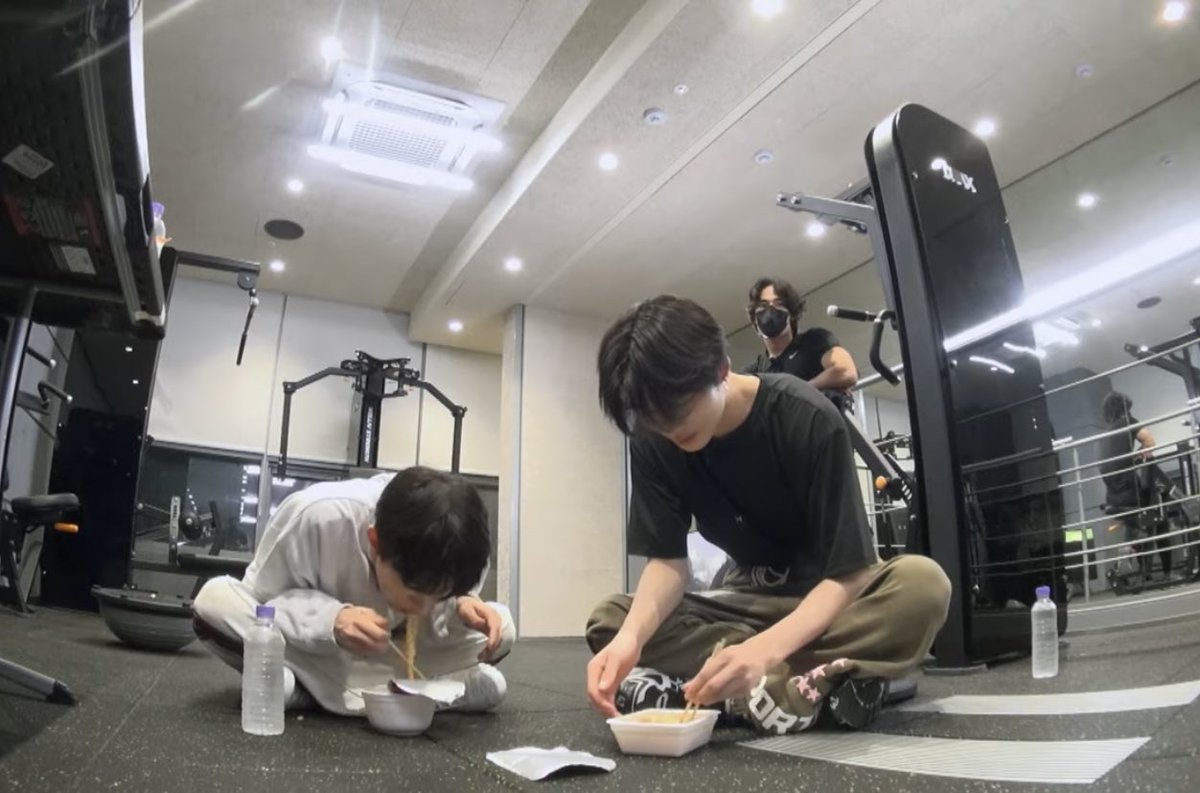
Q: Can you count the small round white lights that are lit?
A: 11